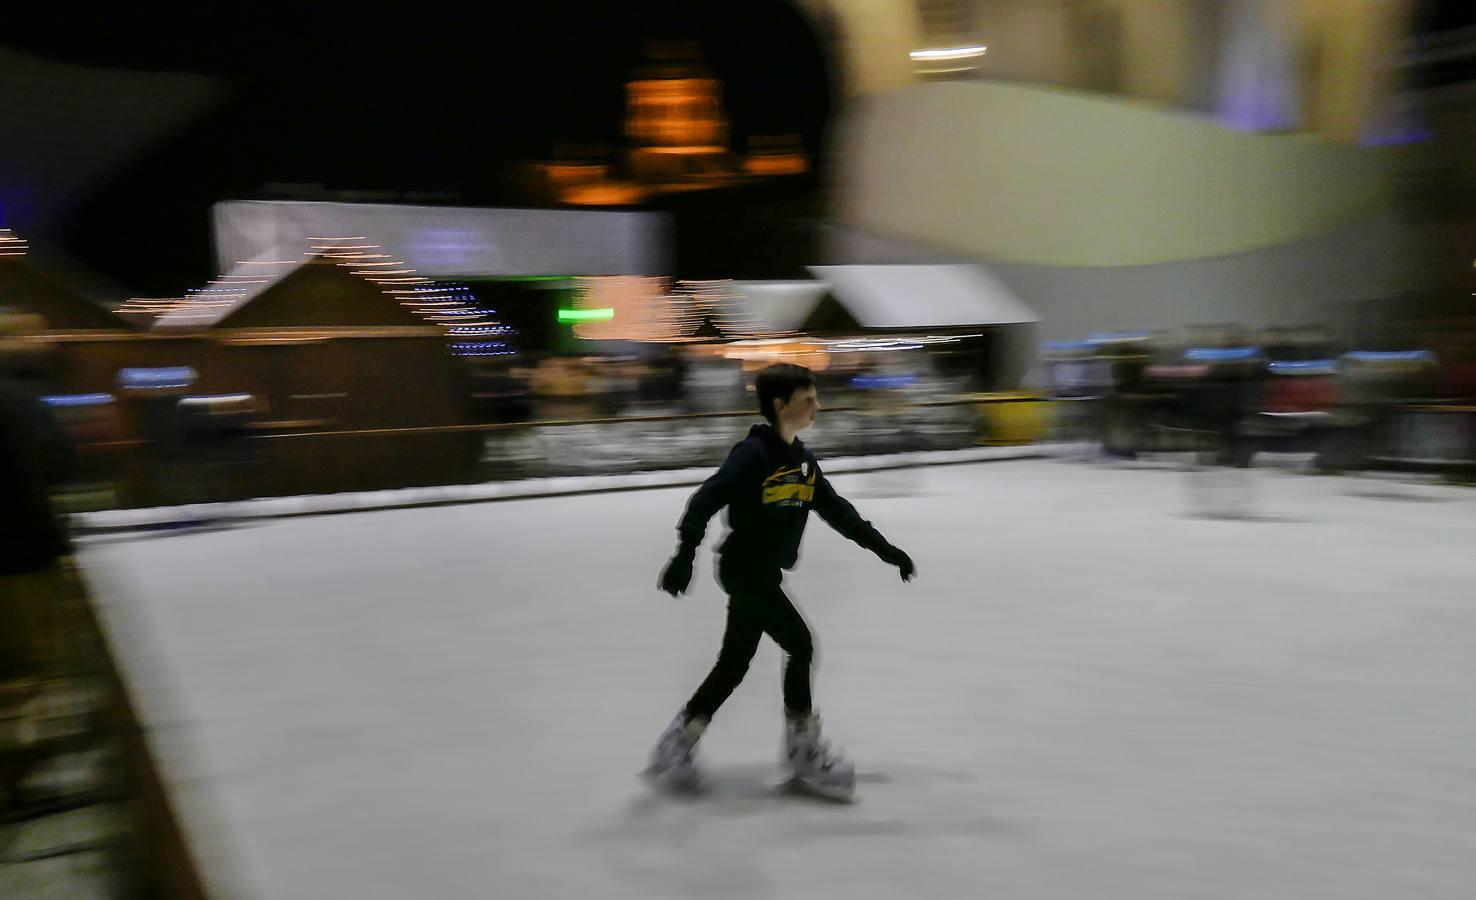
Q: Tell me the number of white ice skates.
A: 2